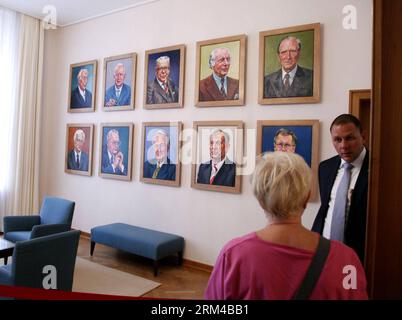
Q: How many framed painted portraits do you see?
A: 10